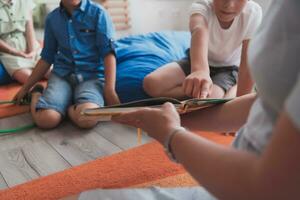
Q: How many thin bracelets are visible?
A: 1